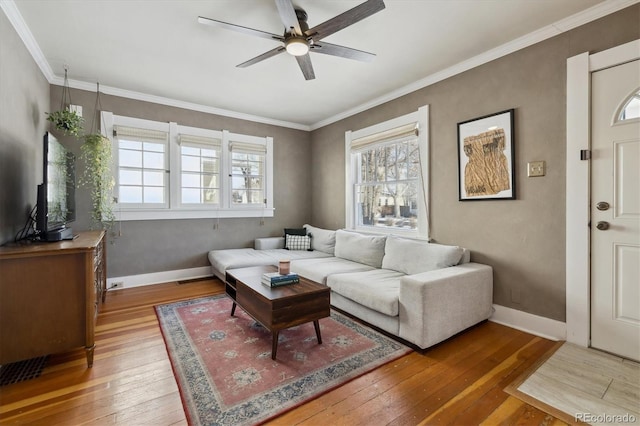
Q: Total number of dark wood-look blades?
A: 6